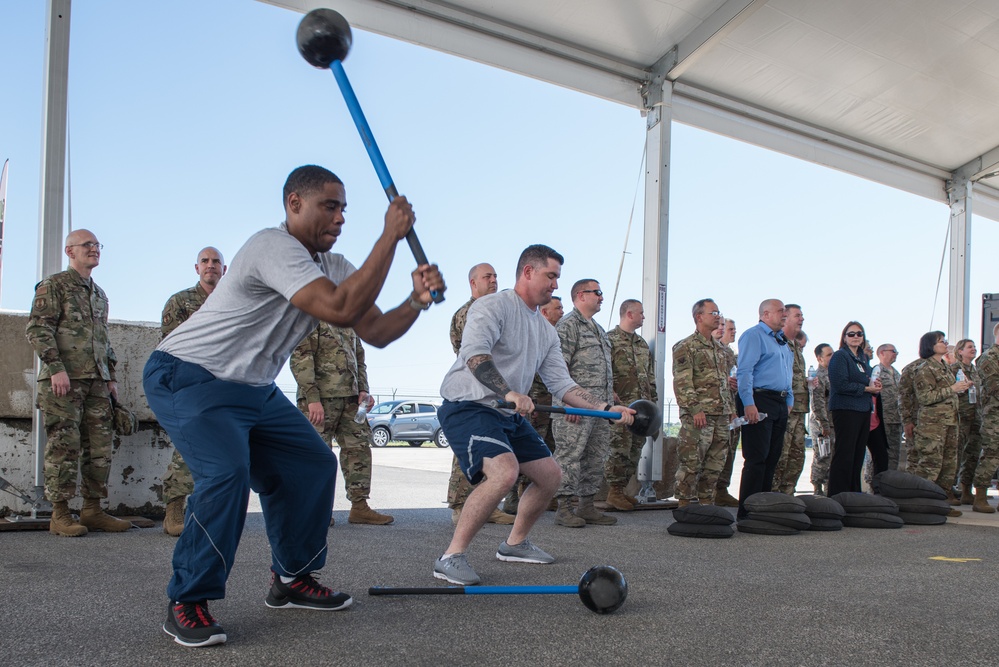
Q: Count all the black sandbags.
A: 12